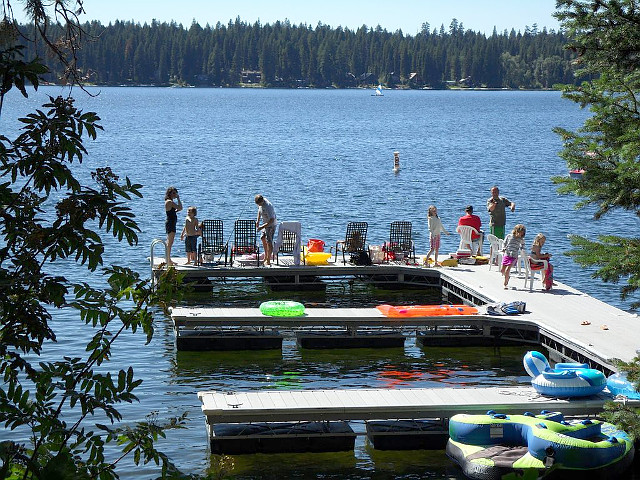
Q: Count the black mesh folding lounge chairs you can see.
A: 5